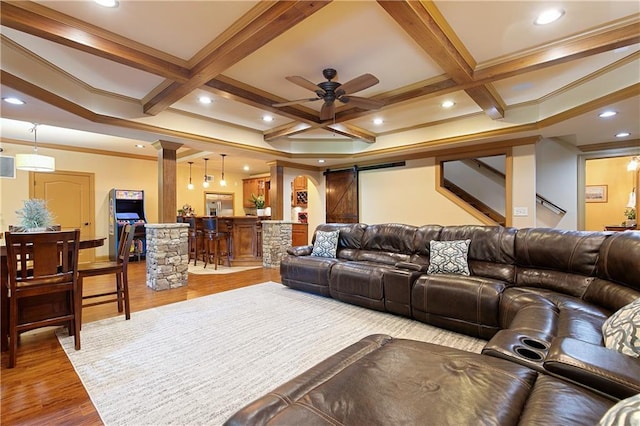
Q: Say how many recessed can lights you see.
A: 12